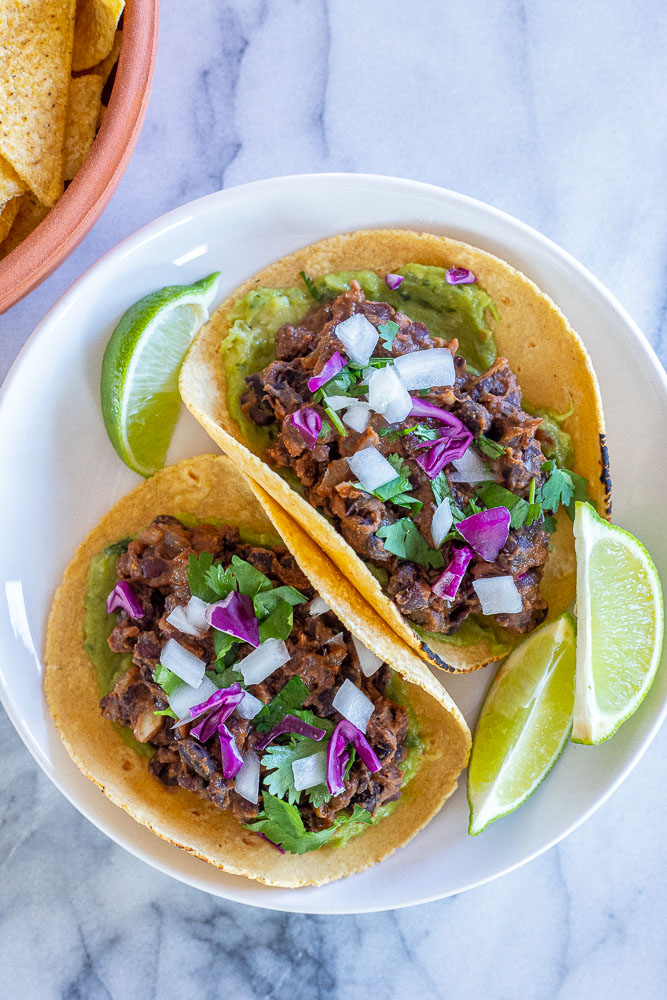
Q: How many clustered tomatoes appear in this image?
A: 0